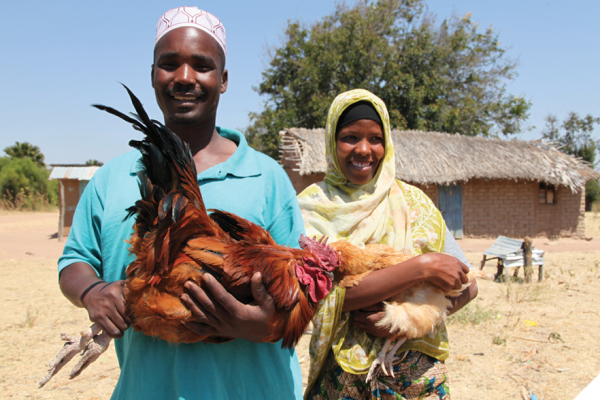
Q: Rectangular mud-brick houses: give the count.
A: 1